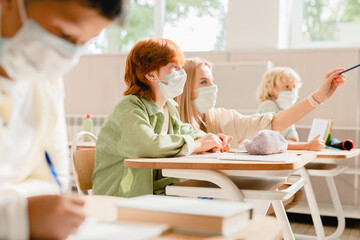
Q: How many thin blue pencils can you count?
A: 2